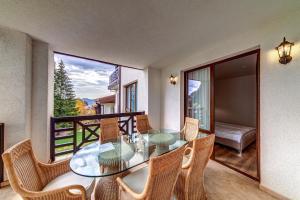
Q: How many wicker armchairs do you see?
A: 6